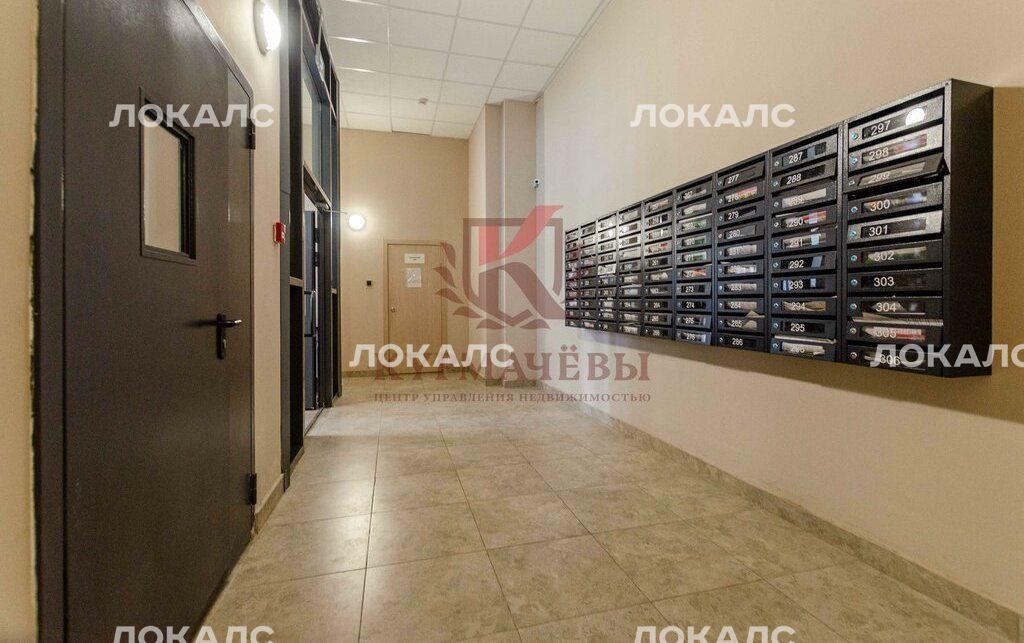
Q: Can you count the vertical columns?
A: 9